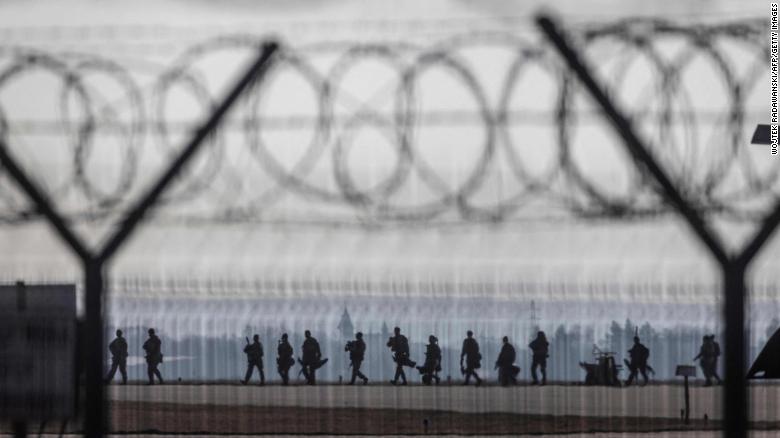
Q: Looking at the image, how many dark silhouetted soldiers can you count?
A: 14